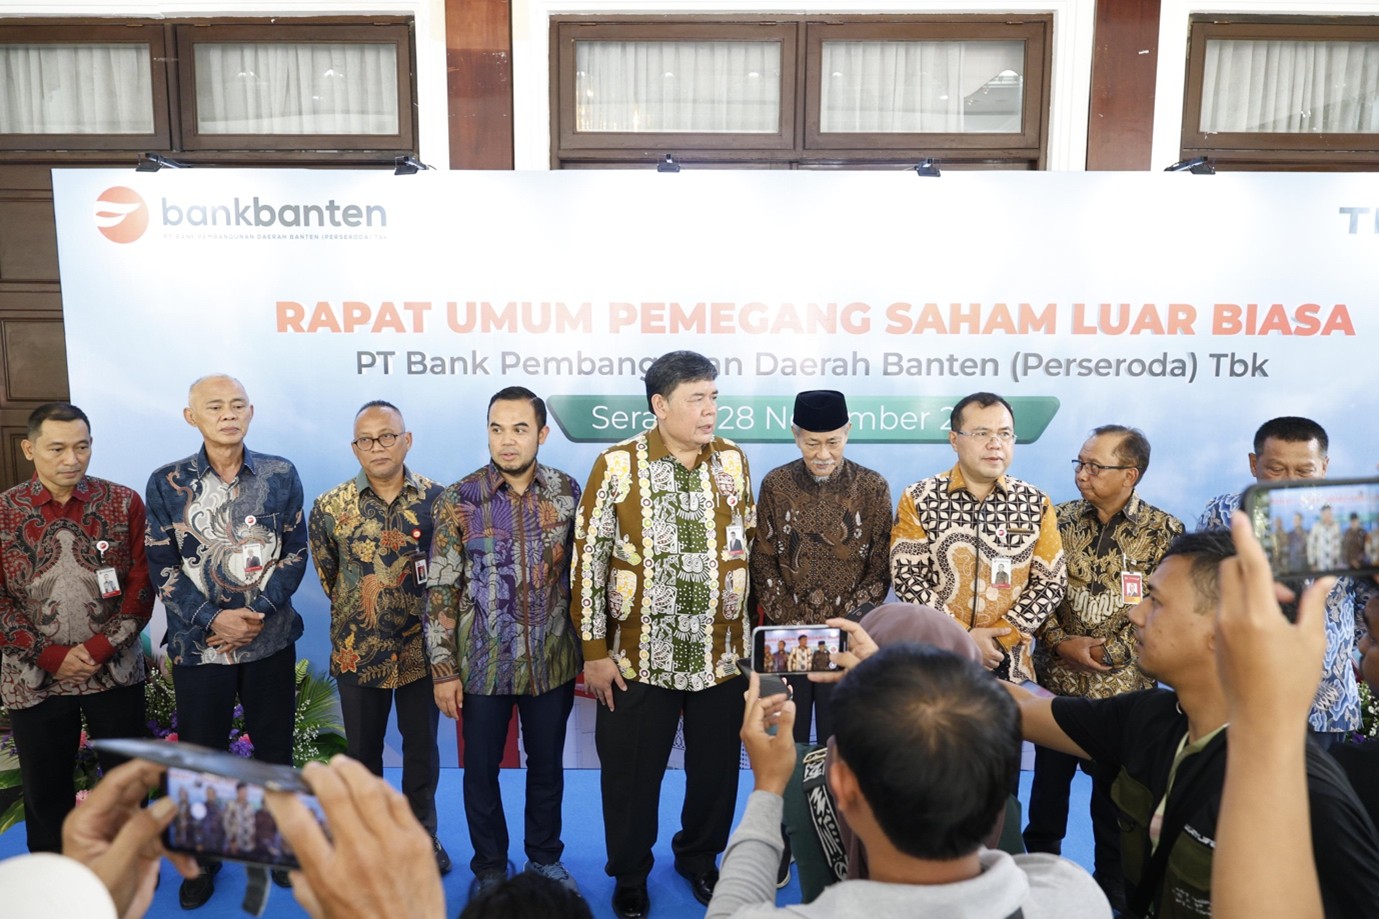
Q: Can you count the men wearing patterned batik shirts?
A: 9